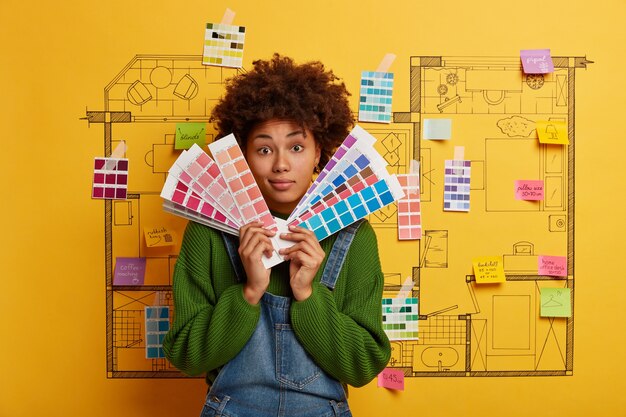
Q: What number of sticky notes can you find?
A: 11